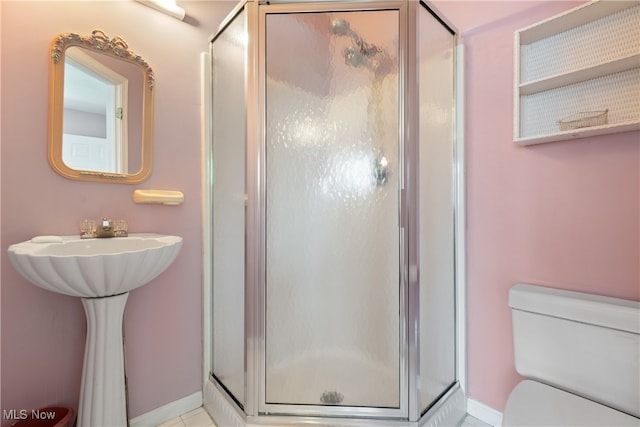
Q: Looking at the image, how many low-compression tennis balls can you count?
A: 0